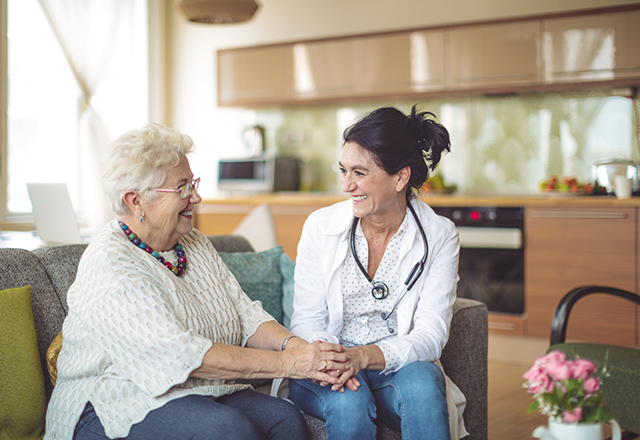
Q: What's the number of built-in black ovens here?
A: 1